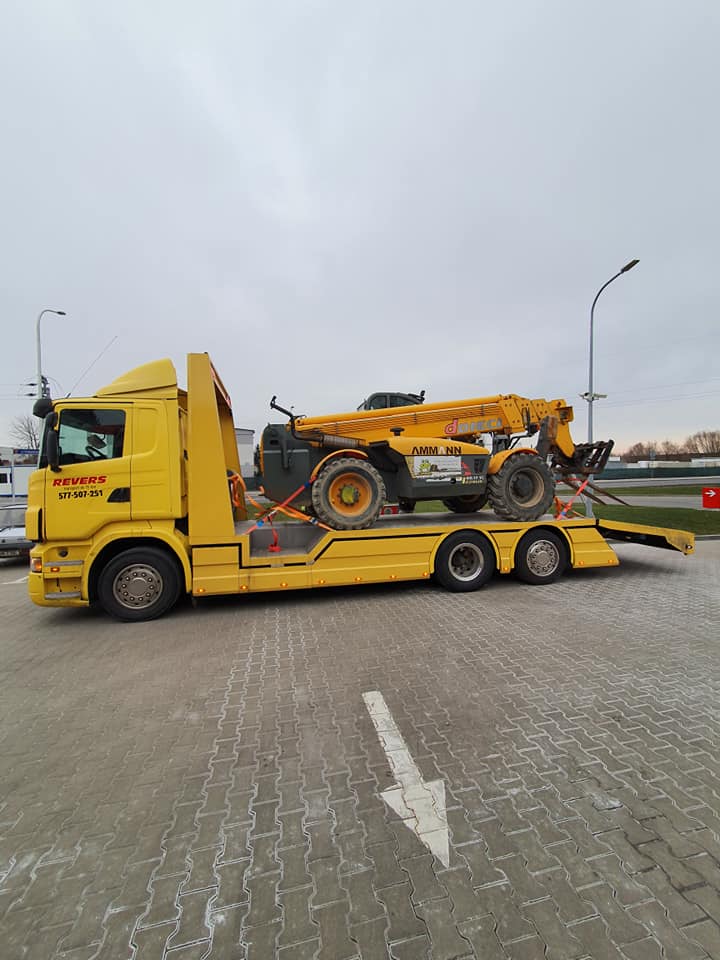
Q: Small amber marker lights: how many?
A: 11